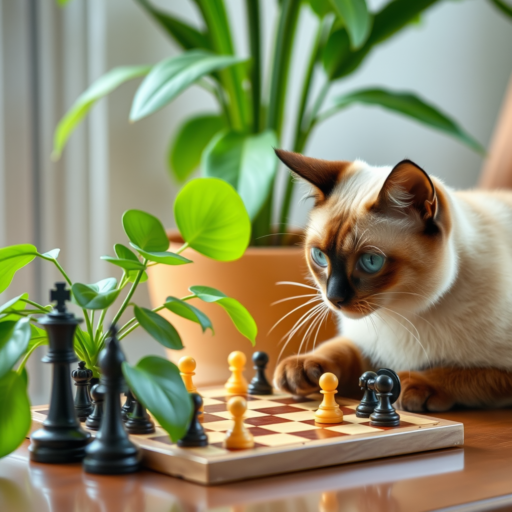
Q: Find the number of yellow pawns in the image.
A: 4